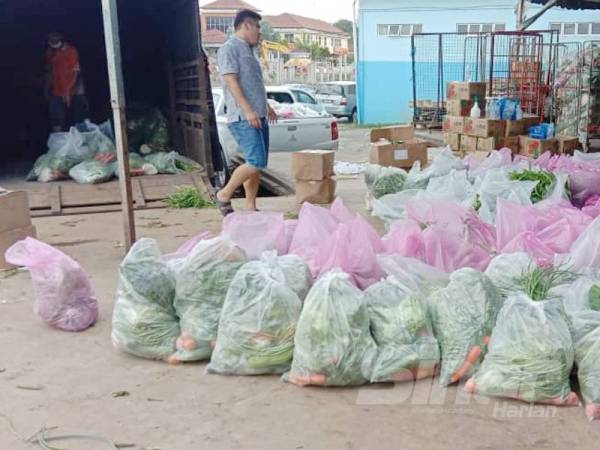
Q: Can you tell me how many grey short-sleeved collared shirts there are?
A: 1